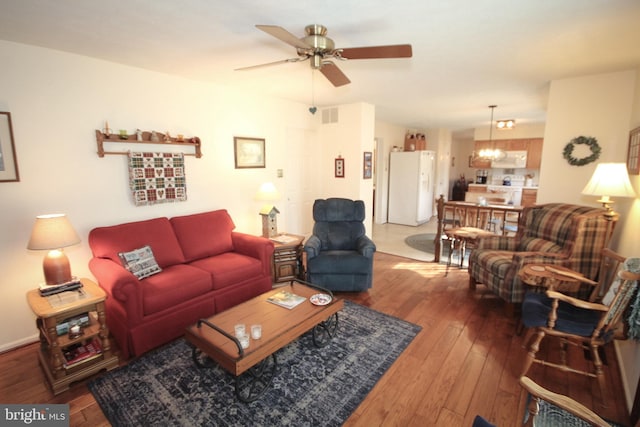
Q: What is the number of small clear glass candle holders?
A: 3